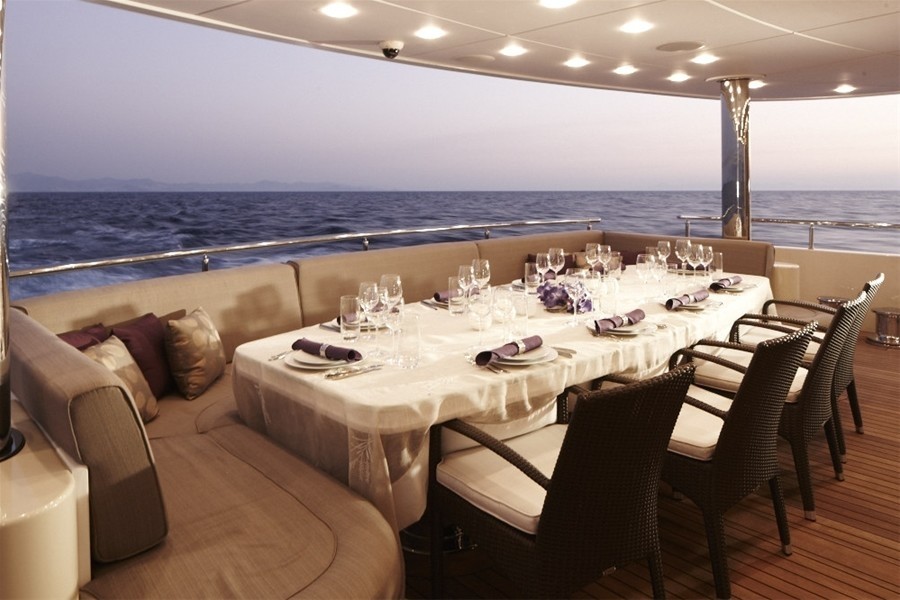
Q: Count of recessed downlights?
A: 11